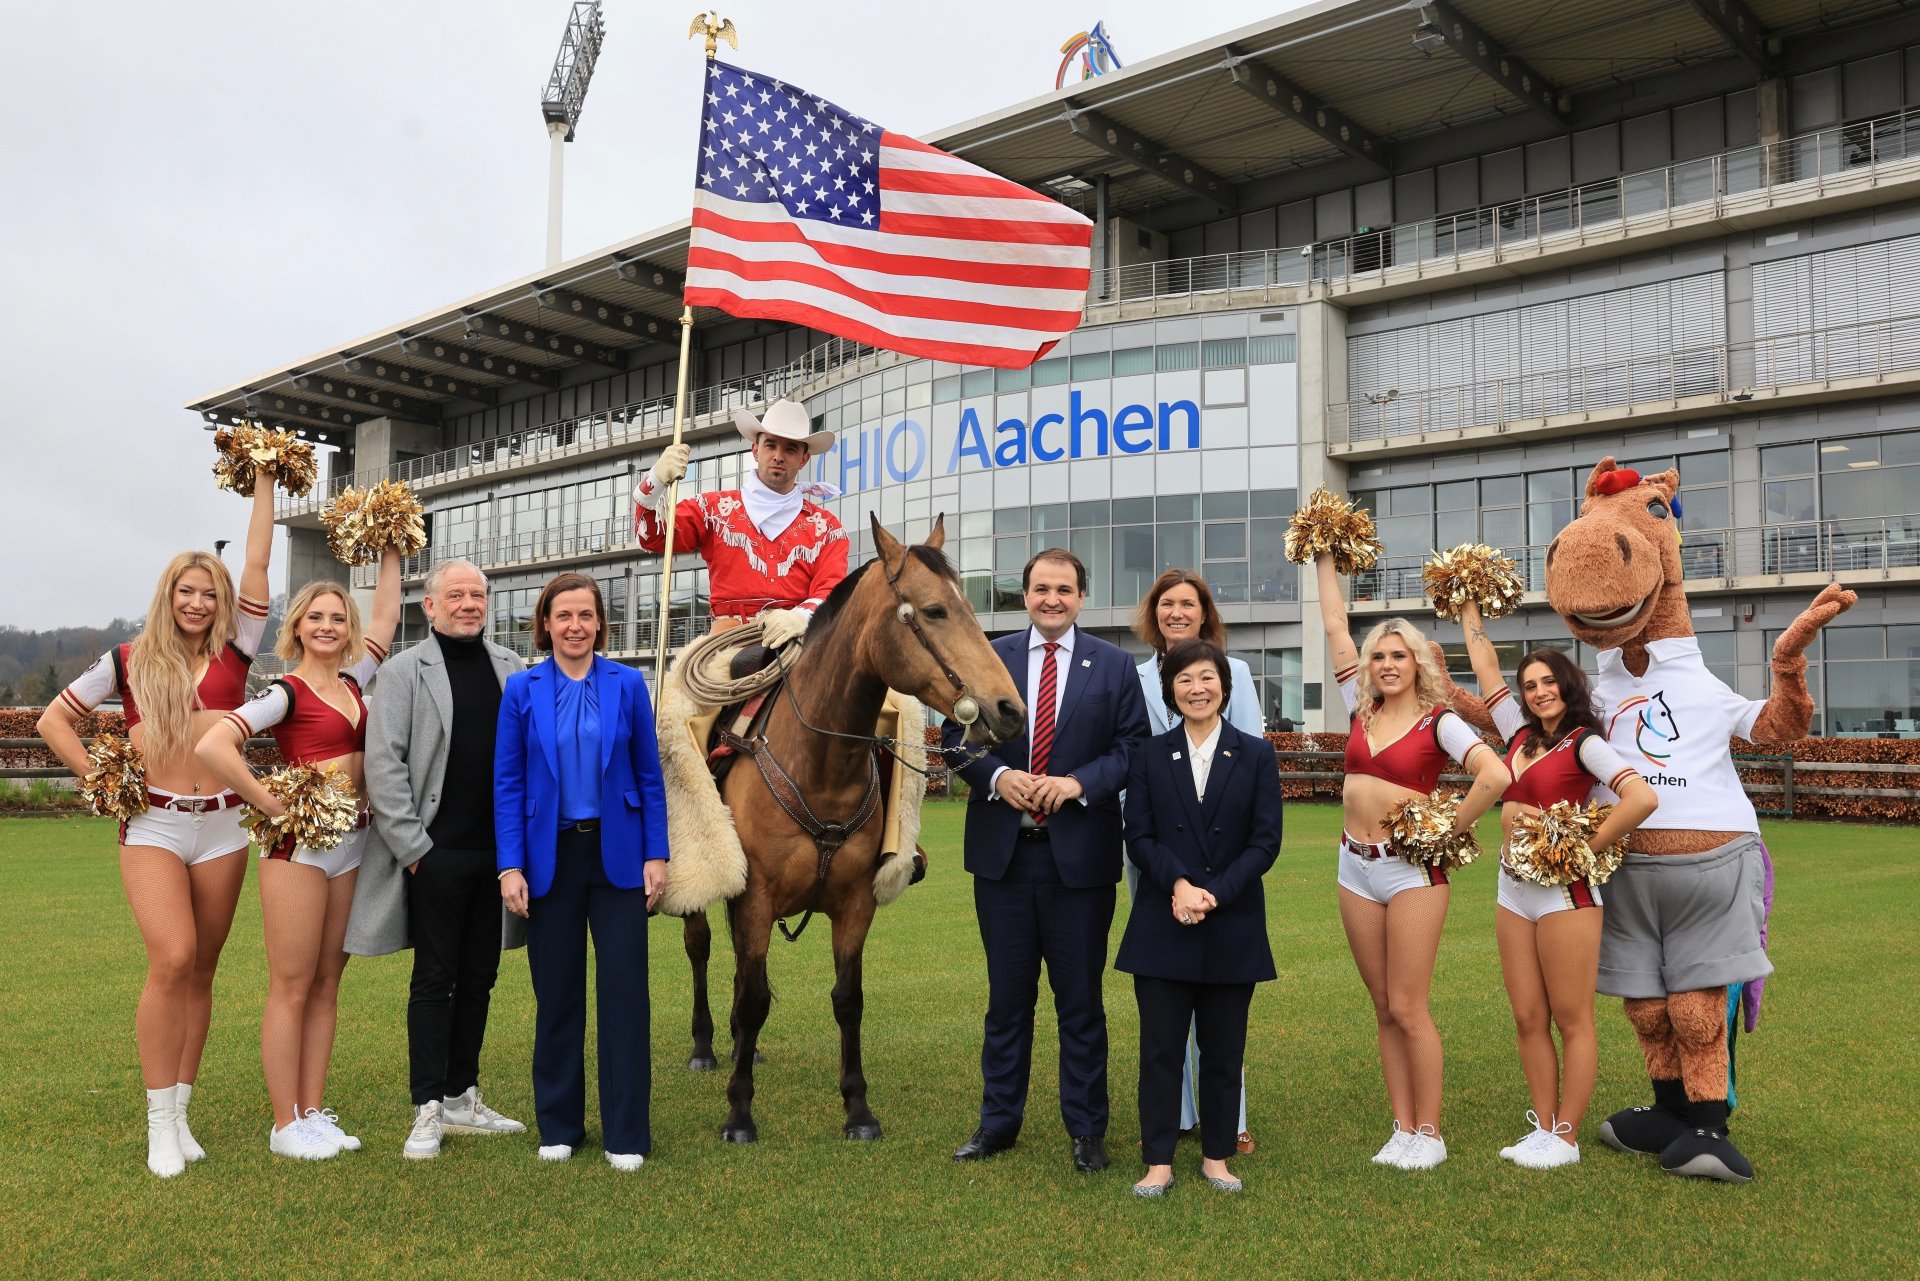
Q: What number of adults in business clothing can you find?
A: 5